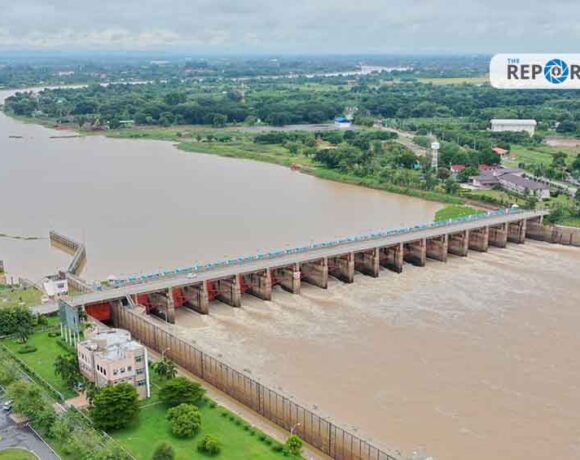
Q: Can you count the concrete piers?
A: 15